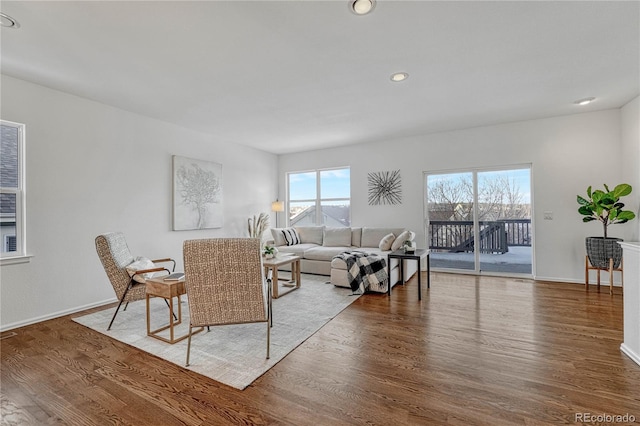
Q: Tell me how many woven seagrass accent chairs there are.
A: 2